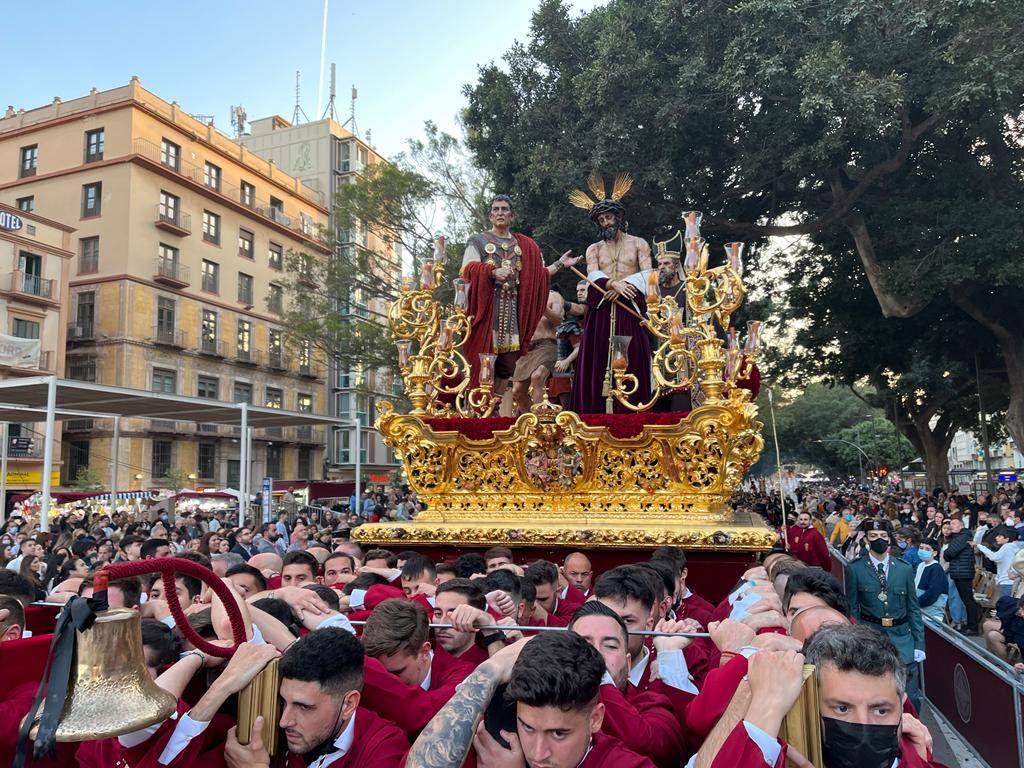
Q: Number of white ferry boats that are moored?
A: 0